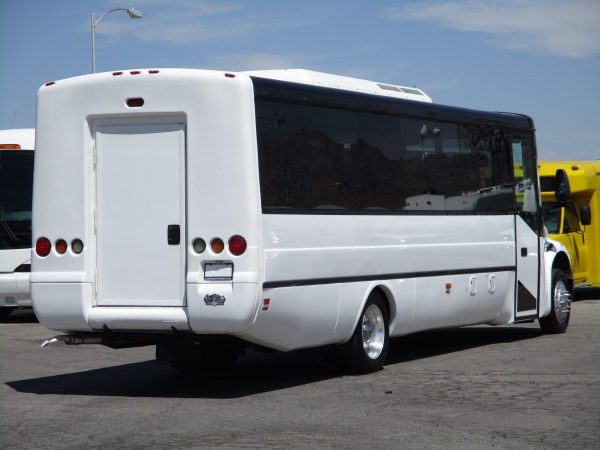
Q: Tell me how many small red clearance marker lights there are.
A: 5